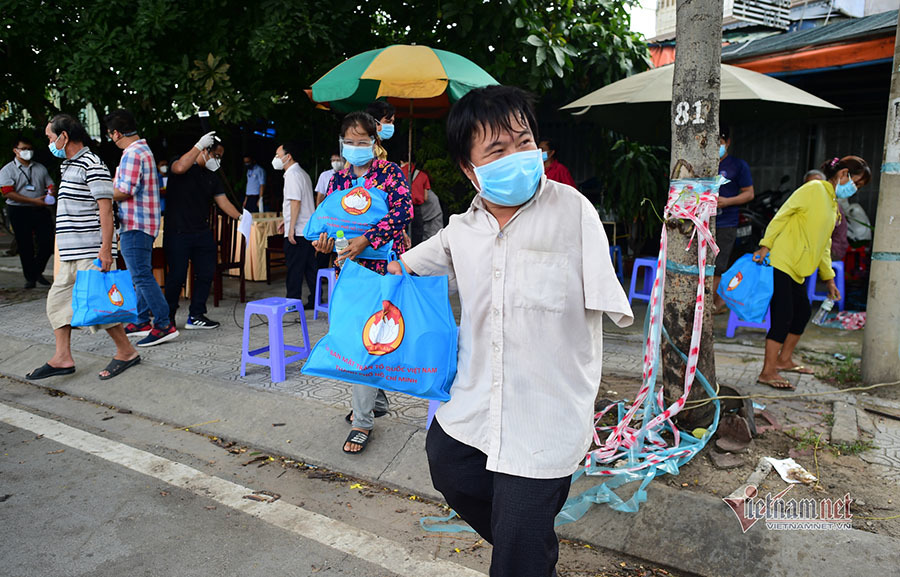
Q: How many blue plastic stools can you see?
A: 7